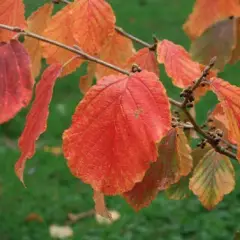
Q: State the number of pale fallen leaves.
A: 2